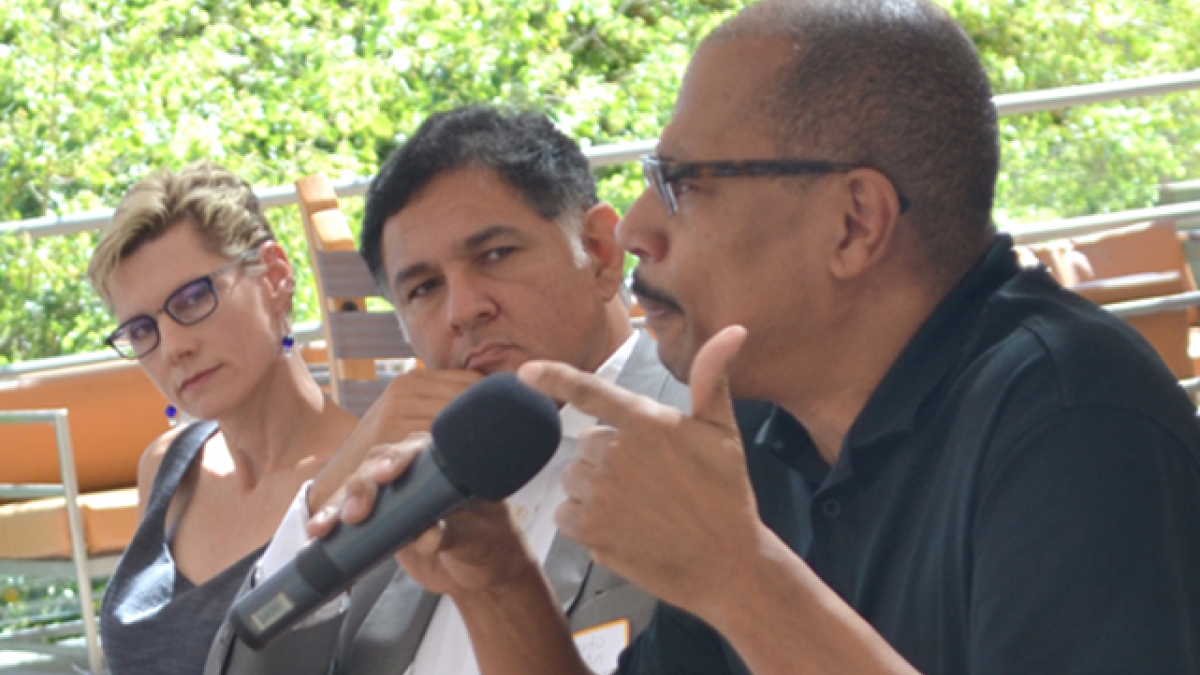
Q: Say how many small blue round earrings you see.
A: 2